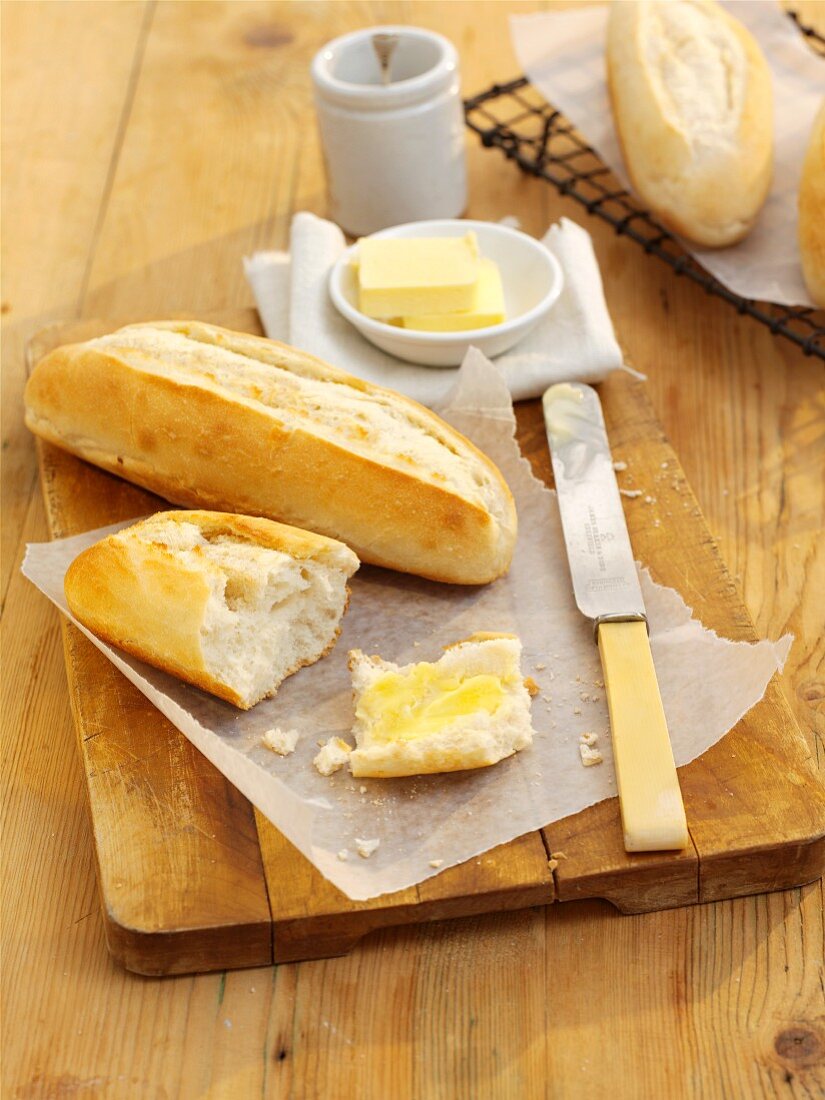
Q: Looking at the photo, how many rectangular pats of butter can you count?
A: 2